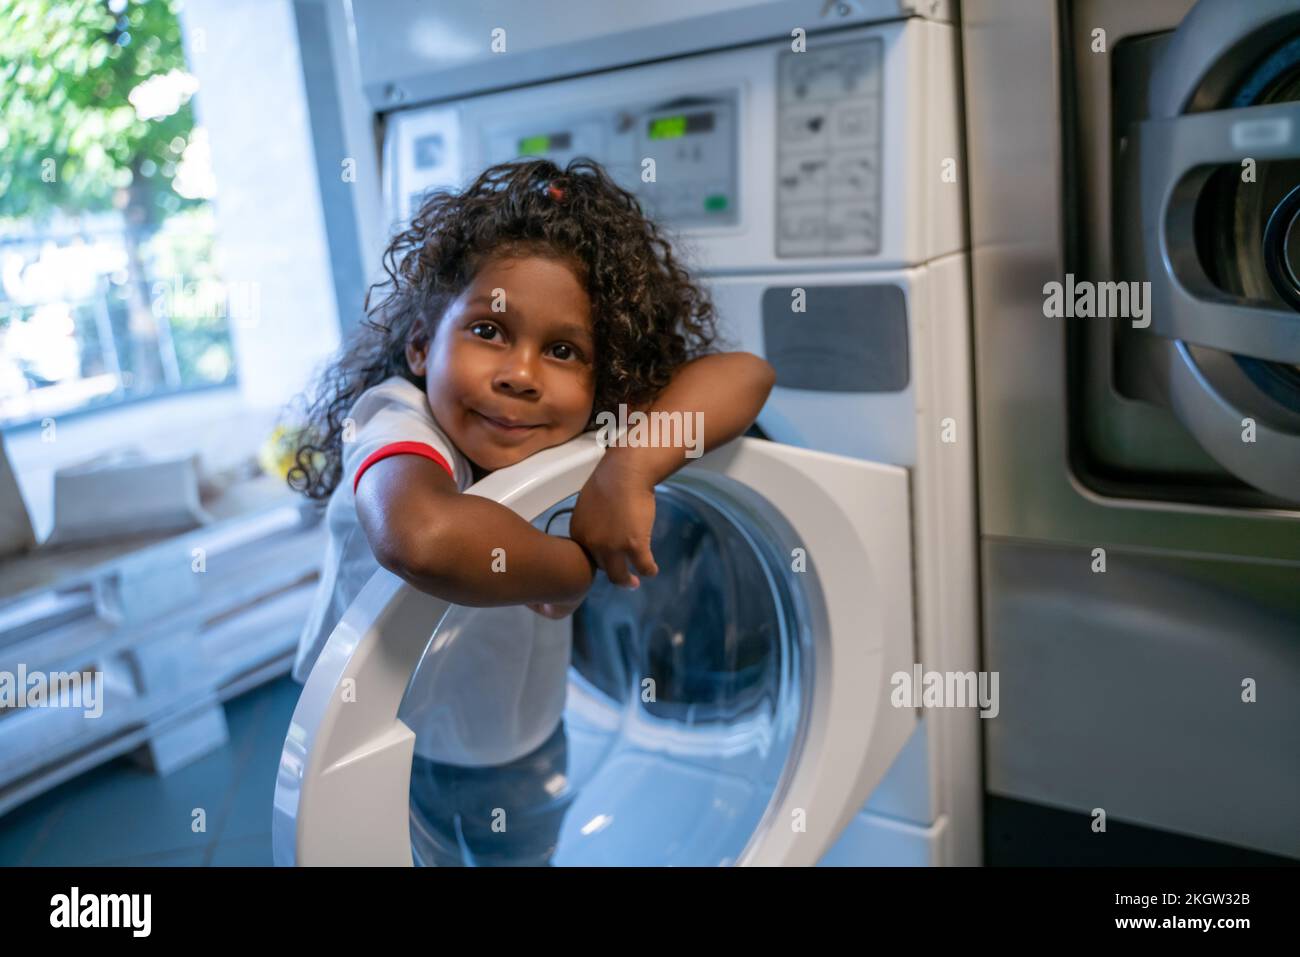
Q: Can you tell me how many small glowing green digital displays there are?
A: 2